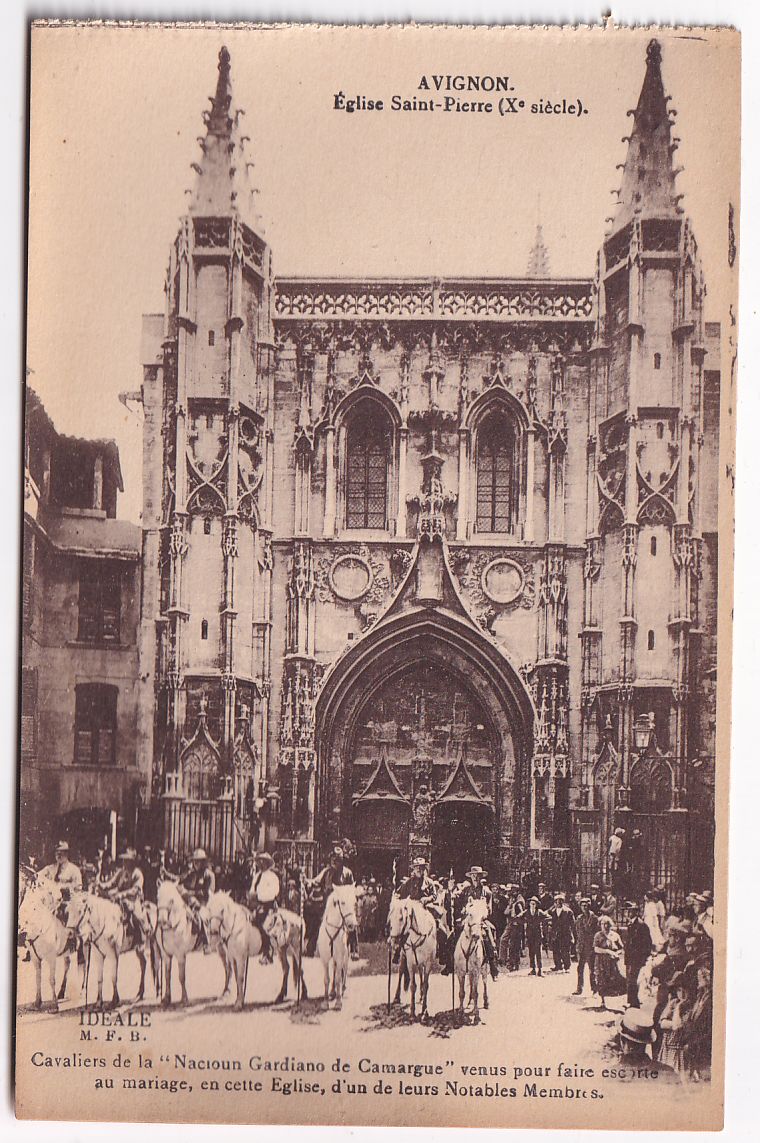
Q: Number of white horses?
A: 7